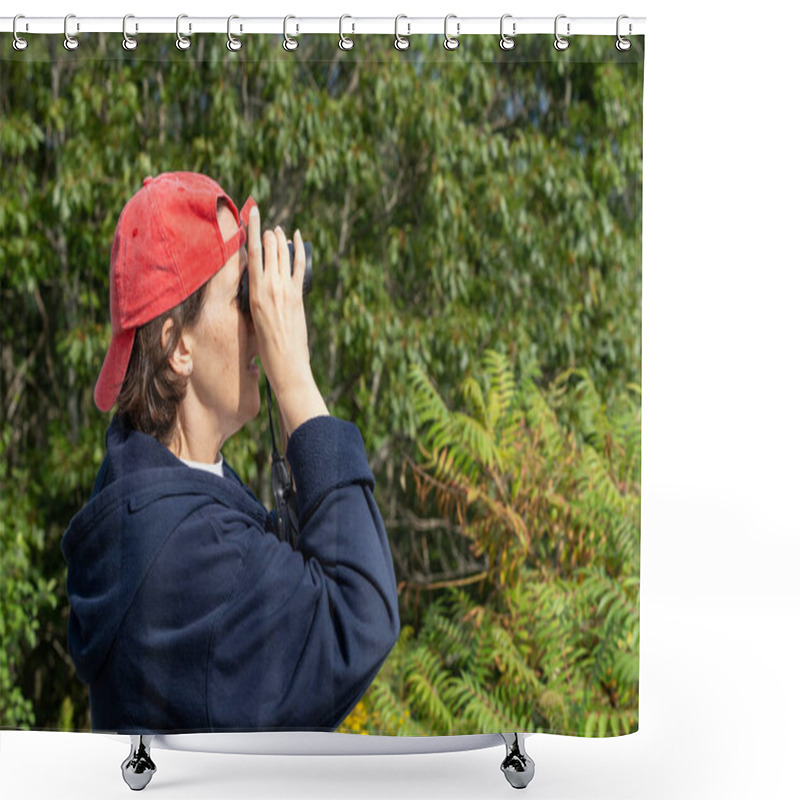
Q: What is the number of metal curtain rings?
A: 12